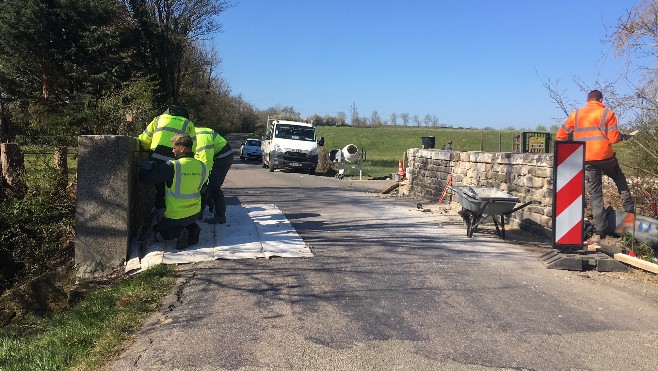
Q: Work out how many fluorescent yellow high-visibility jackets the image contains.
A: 3